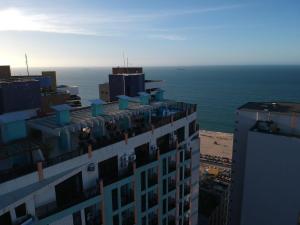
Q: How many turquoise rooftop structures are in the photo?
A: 6